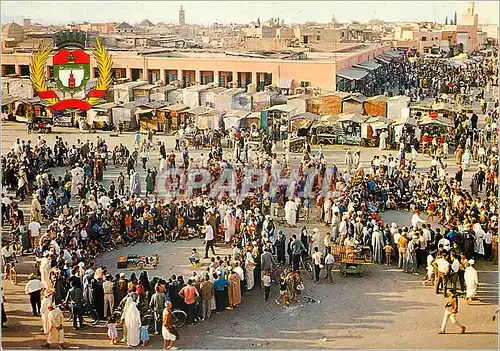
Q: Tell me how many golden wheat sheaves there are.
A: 2